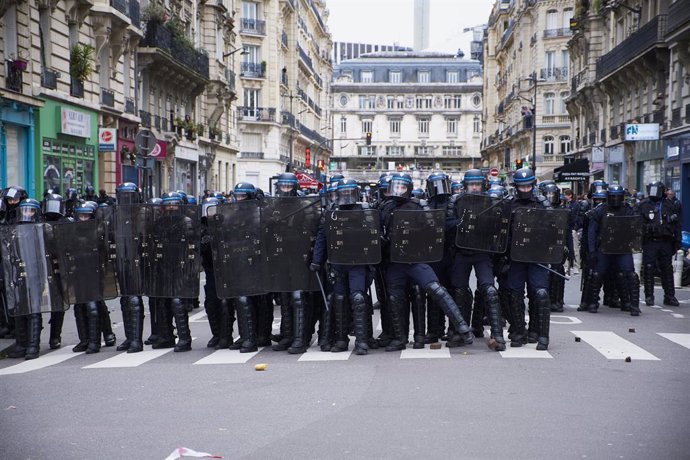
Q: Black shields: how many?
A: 11